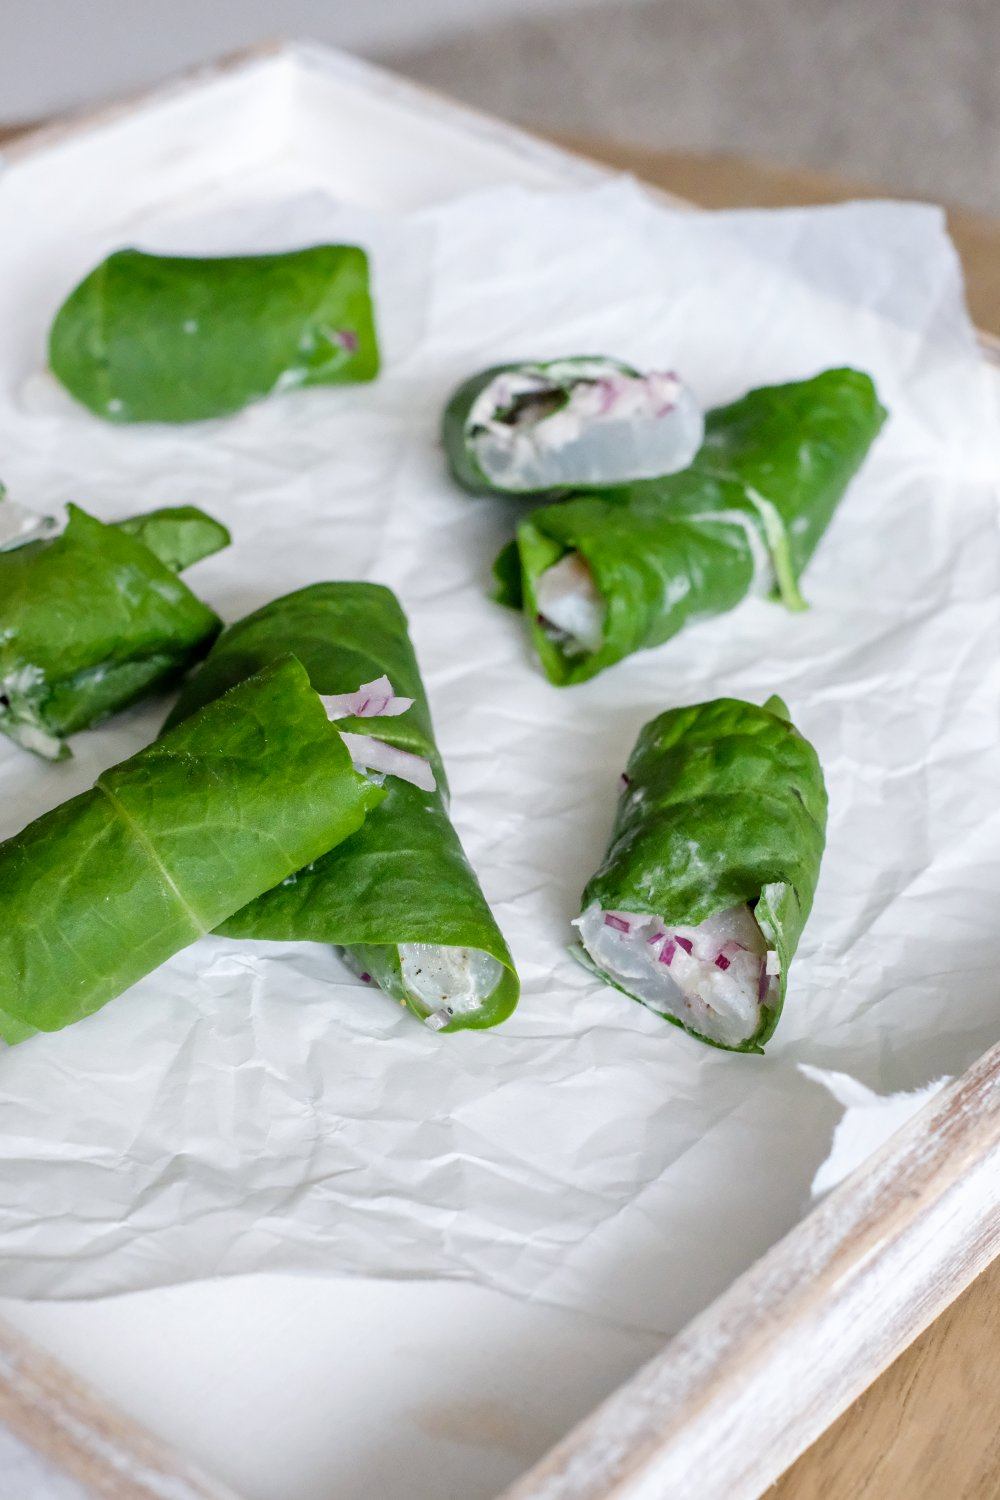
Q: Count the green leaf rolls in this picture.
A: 8